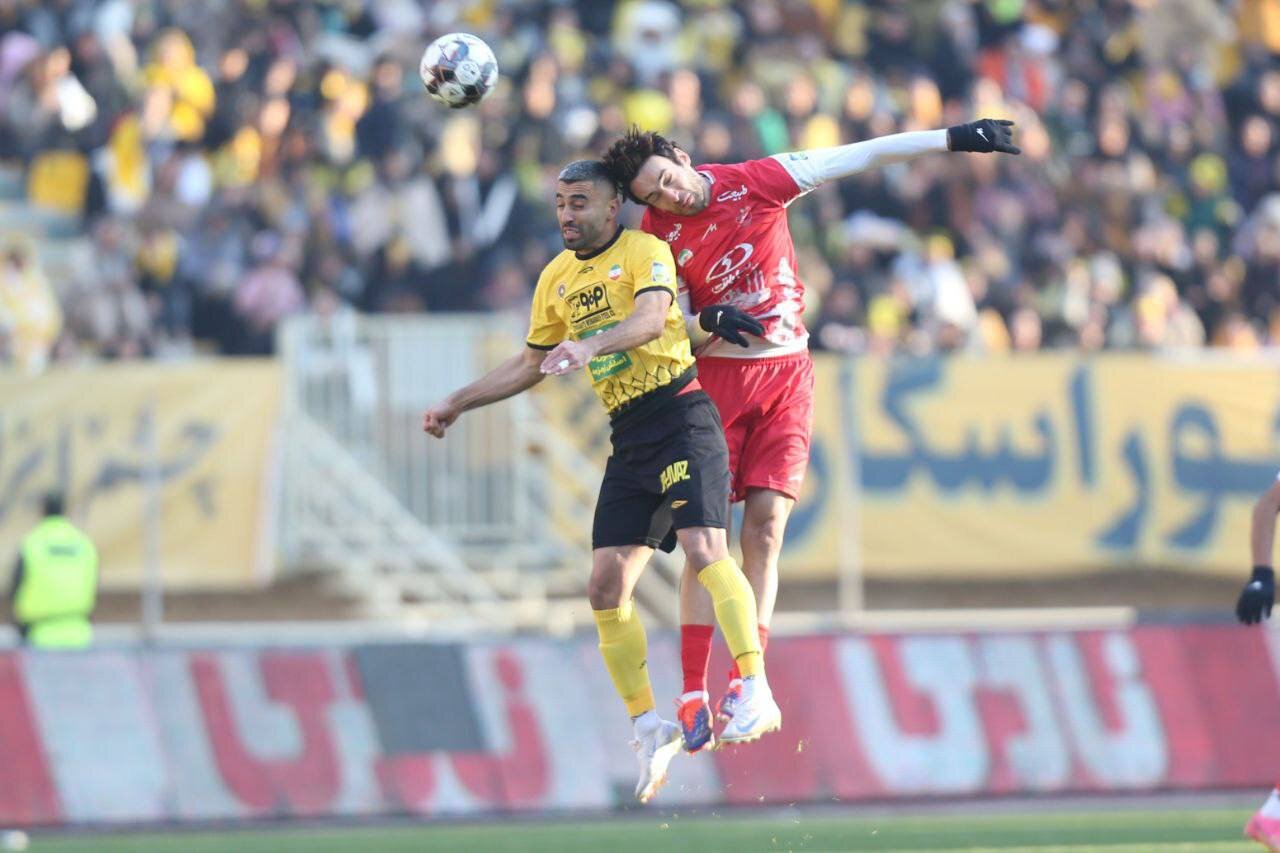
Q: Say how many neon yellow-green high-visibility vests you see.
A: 1